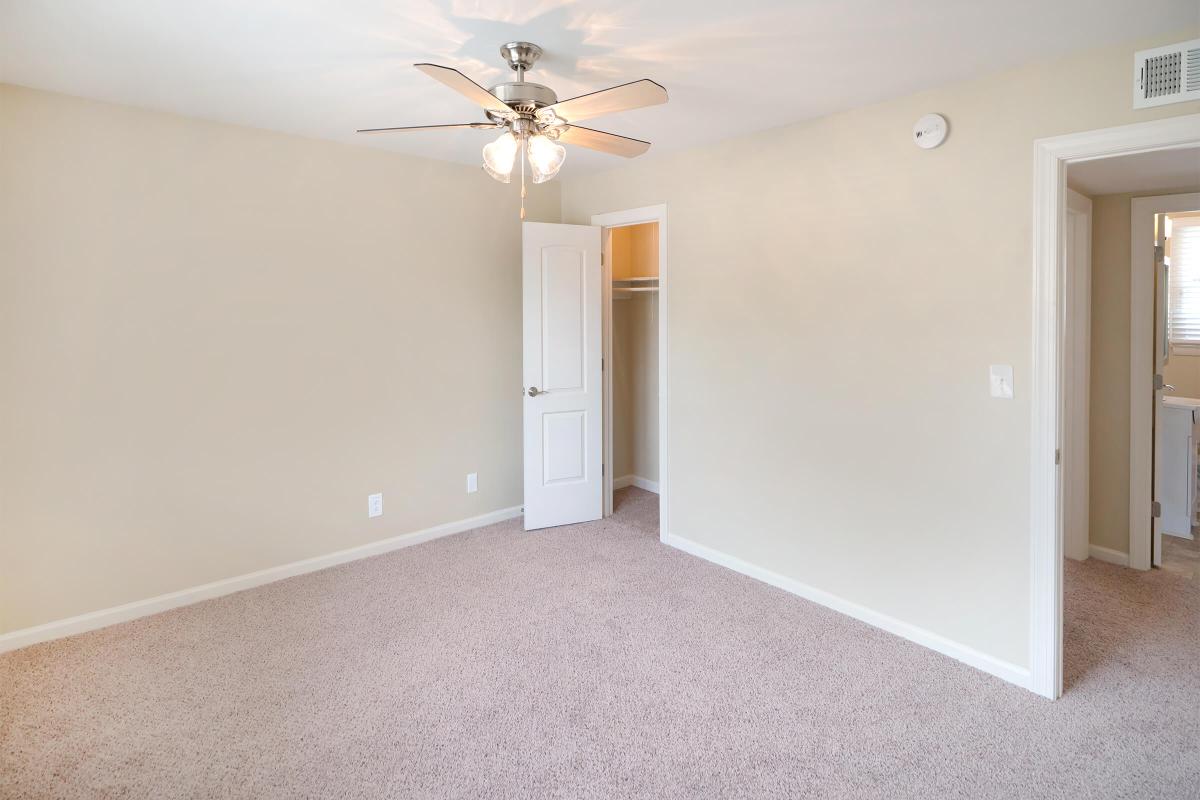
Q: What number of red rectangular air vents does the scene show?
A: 0